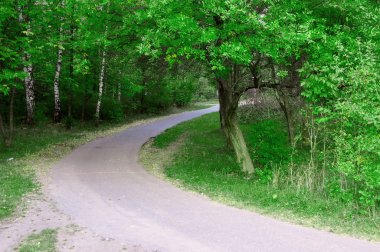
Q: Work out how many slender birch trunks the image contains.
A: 3